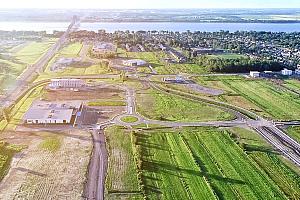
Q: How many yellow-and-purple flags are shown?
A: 0